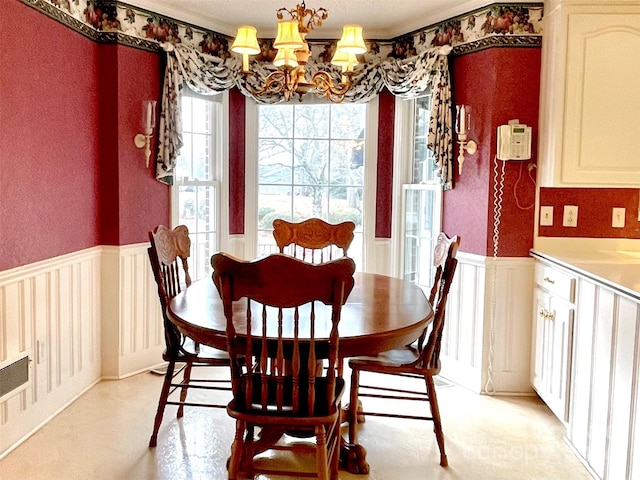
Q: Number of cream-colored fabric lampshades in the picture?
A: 5